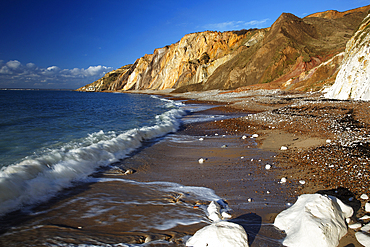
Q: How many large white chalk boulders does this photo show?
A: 2